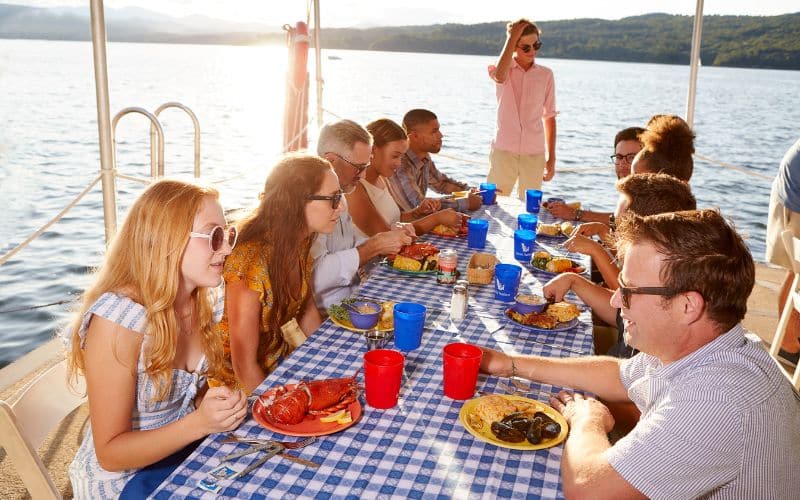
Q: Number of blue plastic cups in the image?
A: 7